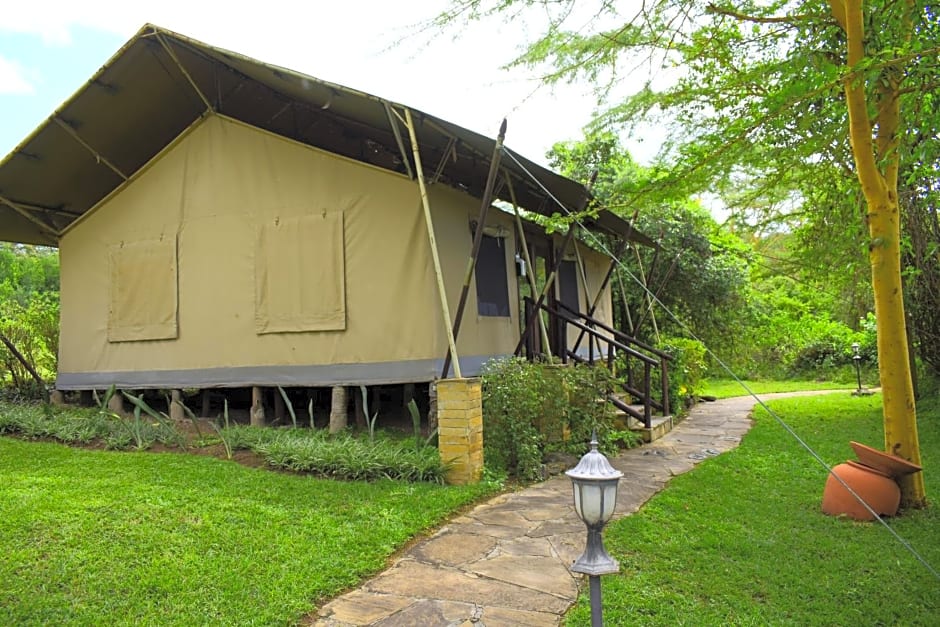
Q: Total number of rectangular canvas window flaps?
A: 2